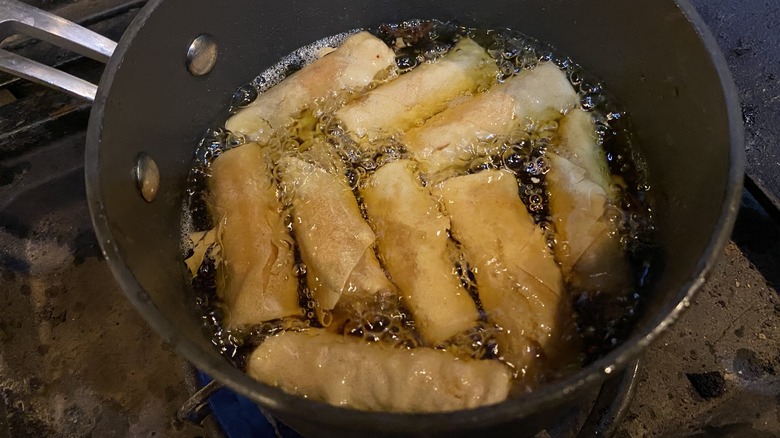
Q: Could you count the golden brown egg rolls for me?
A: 9